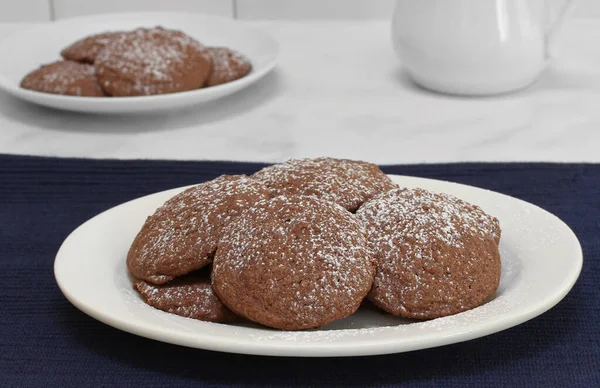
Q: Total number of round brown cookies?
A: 9